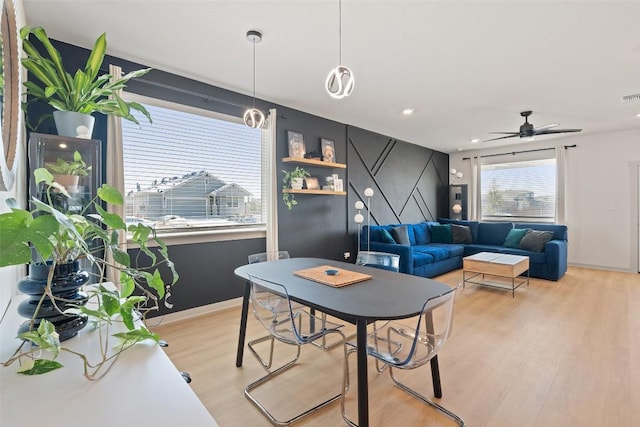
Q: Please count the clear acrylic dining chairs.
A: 4